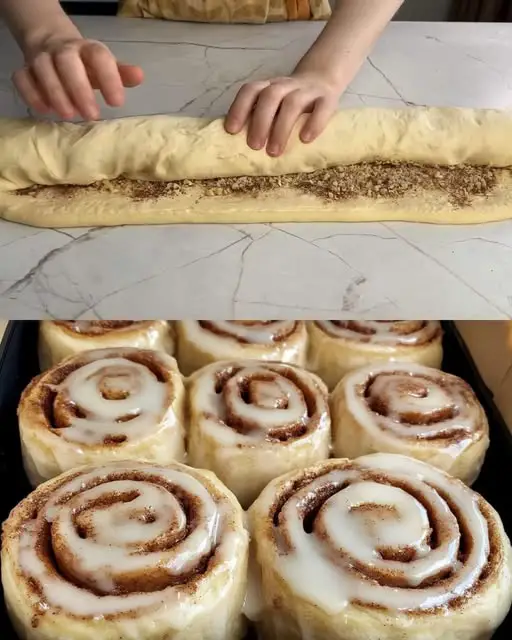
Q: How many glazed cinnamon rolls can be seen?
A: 8